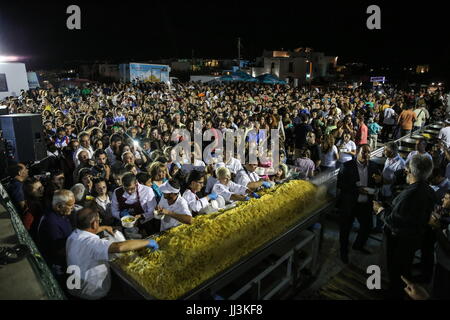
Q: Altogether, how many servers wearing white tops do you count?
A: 6